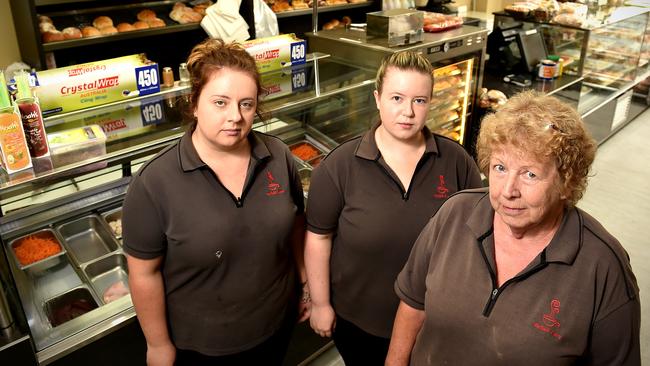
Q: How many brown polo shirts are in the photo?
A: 3